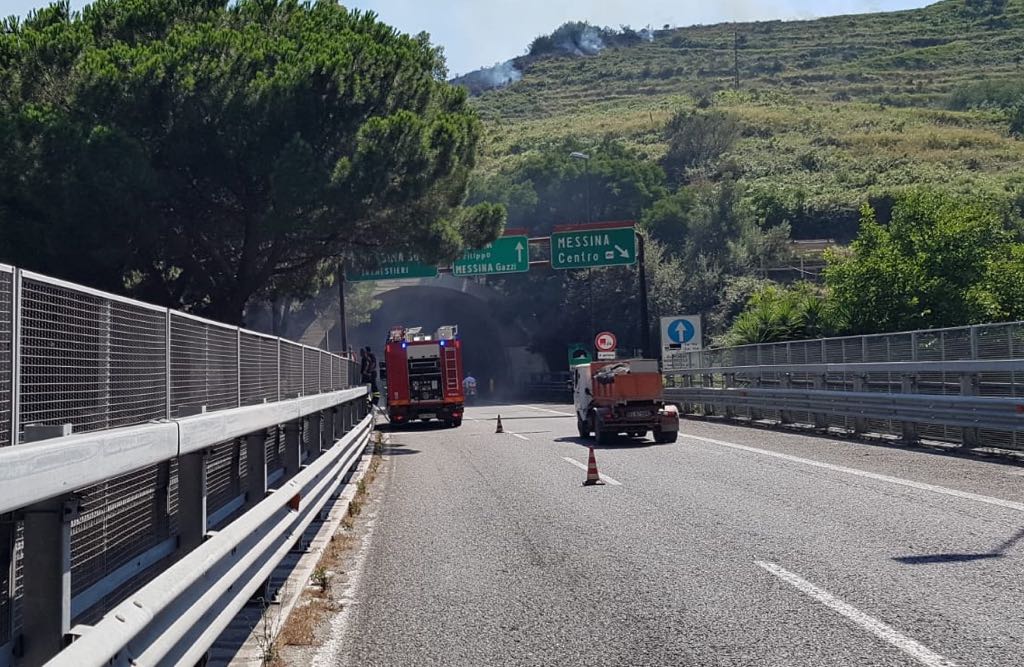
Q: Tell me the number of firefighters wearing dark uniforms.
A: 2